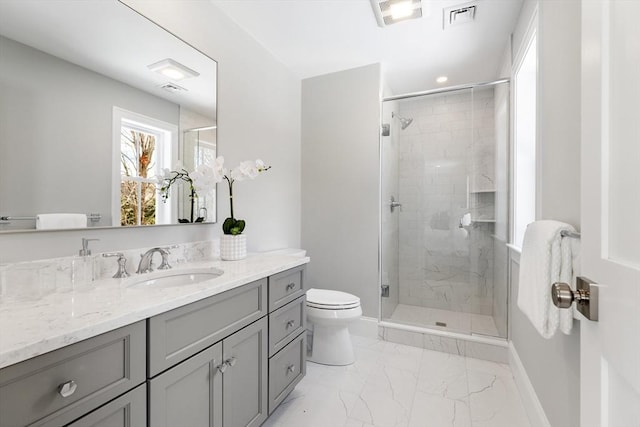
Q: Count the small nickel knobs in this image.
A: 6